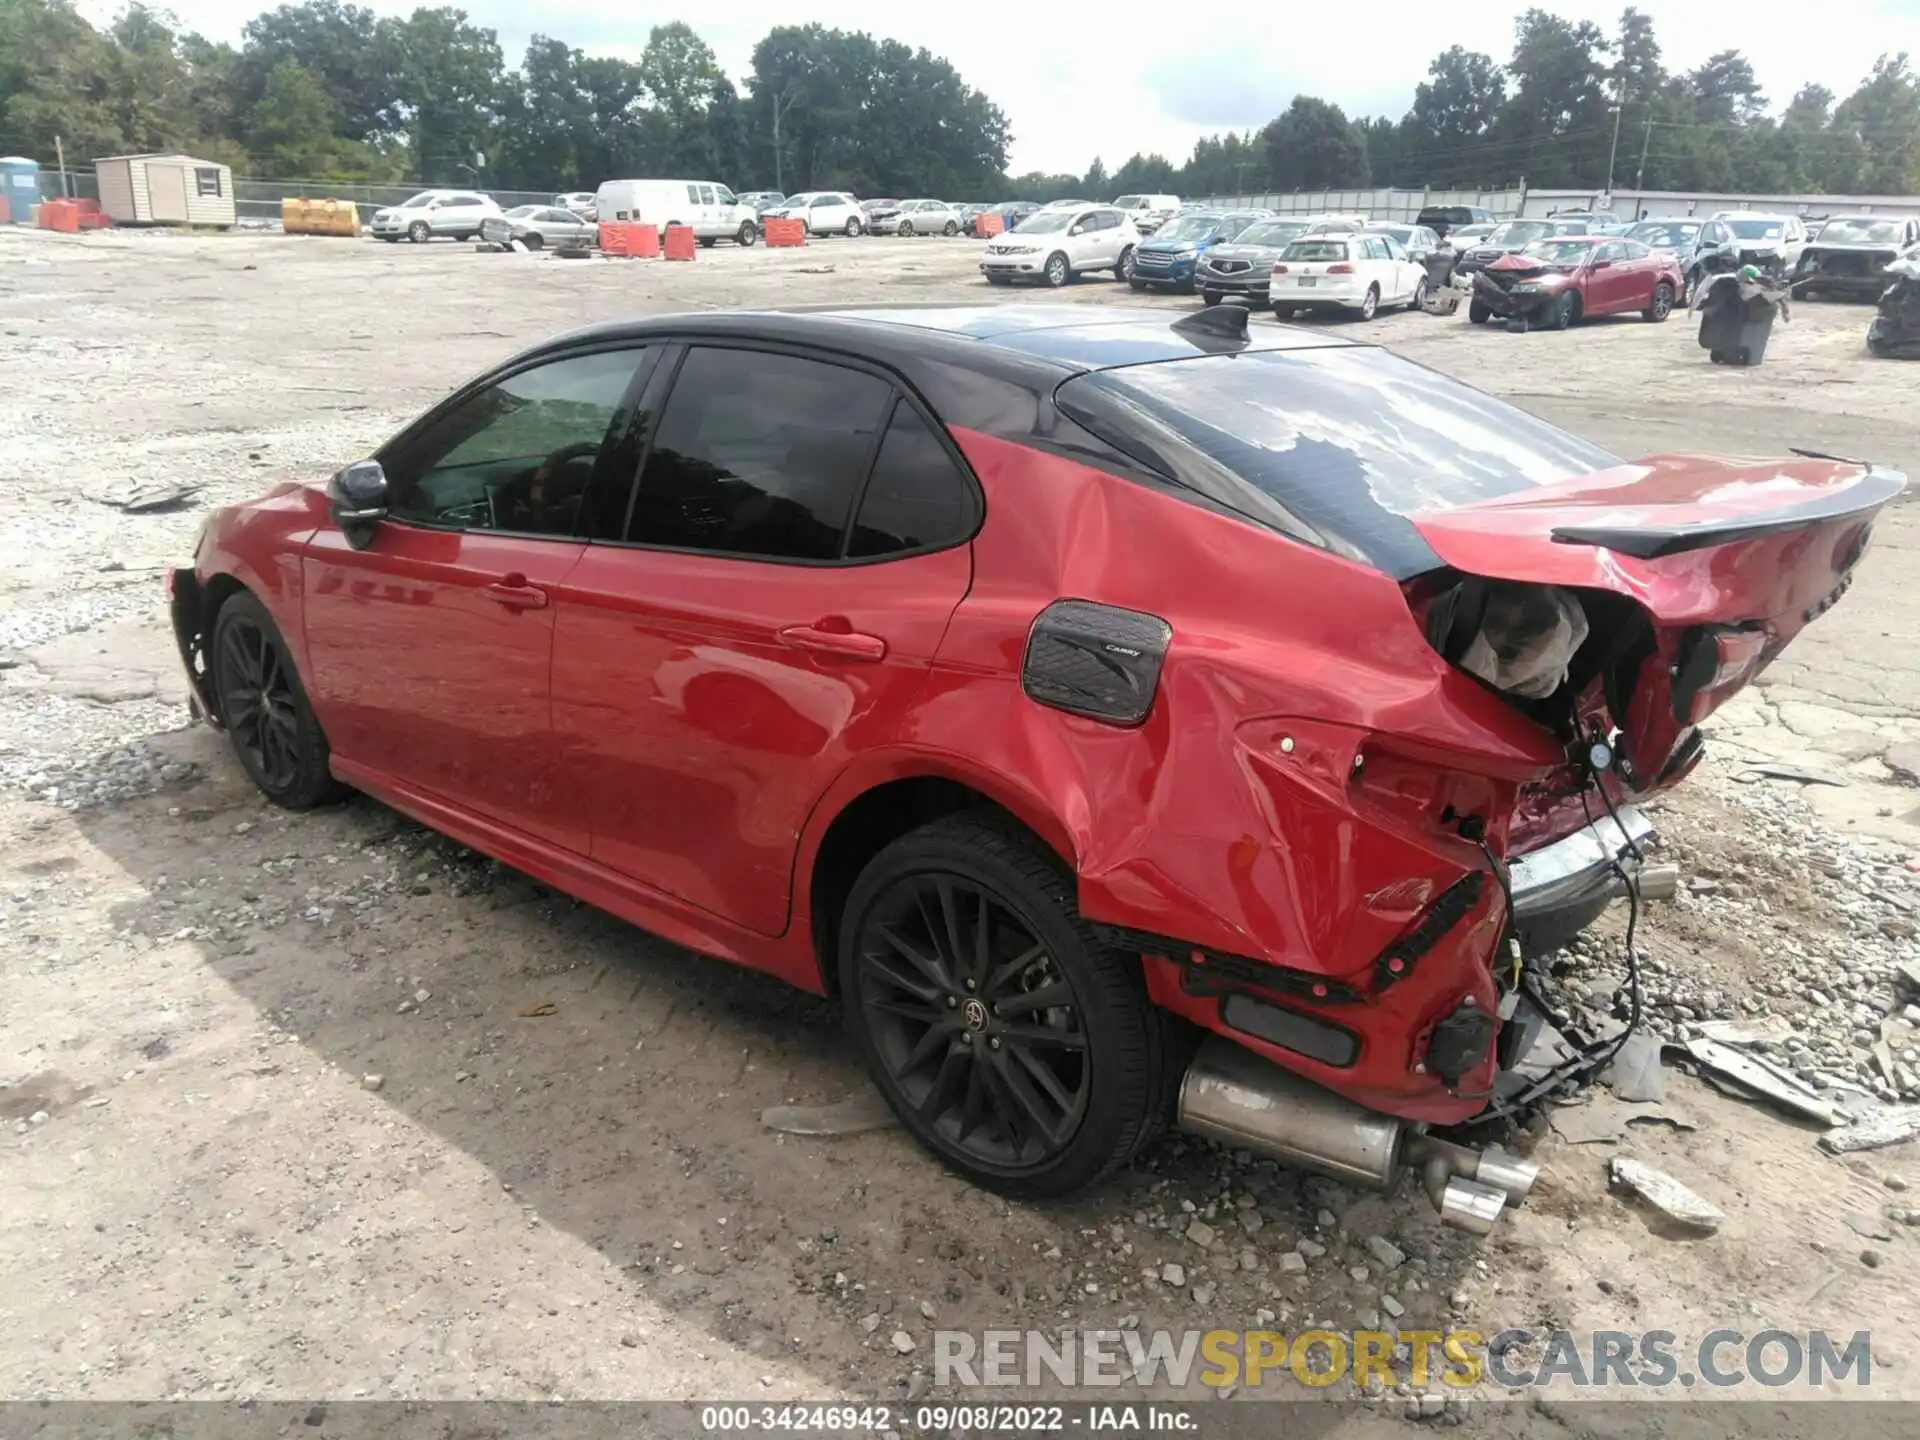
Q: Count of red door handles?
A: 2